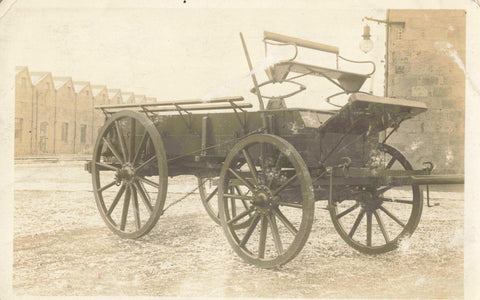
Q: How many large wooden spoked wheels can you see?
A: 4